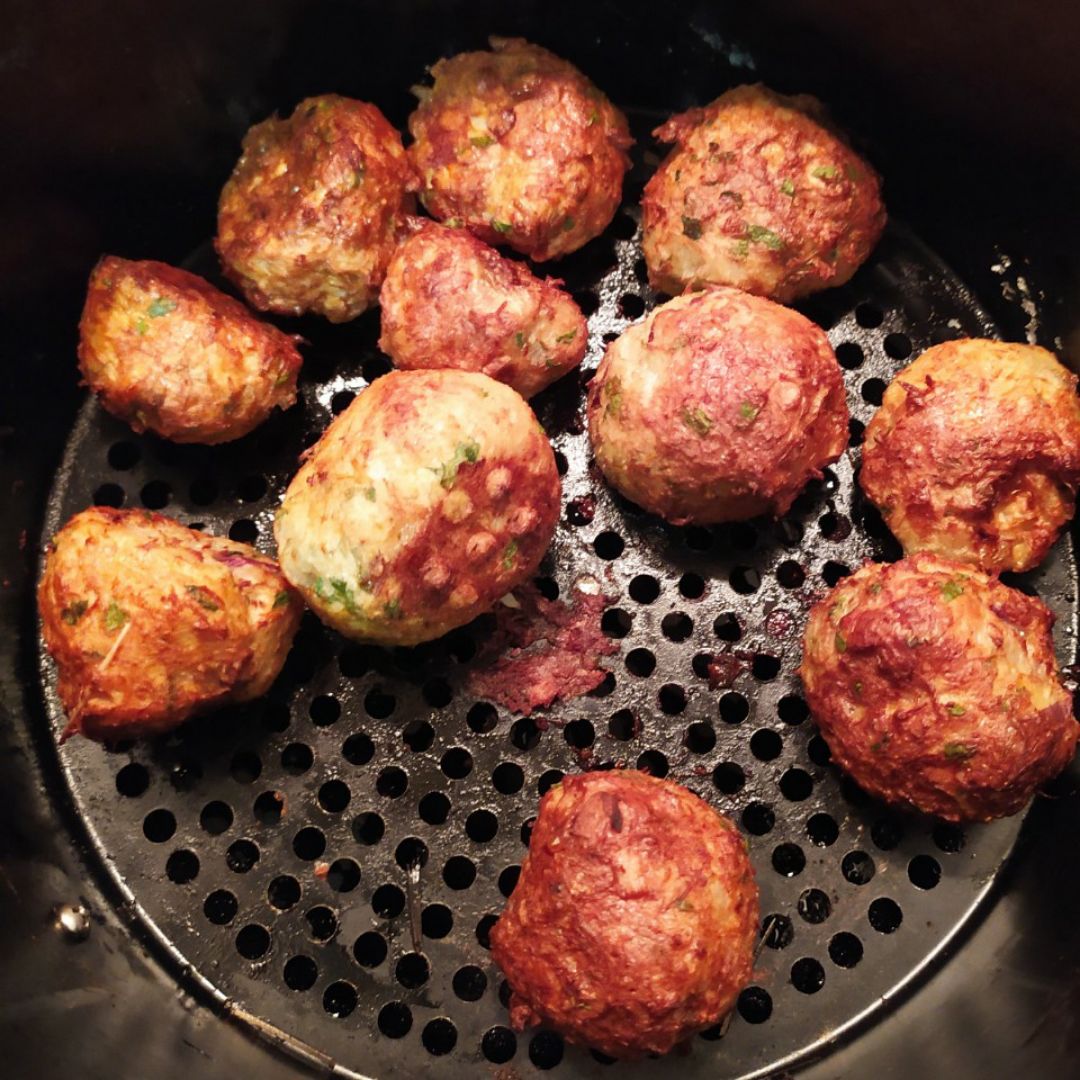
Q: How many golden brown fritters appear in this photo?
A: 11